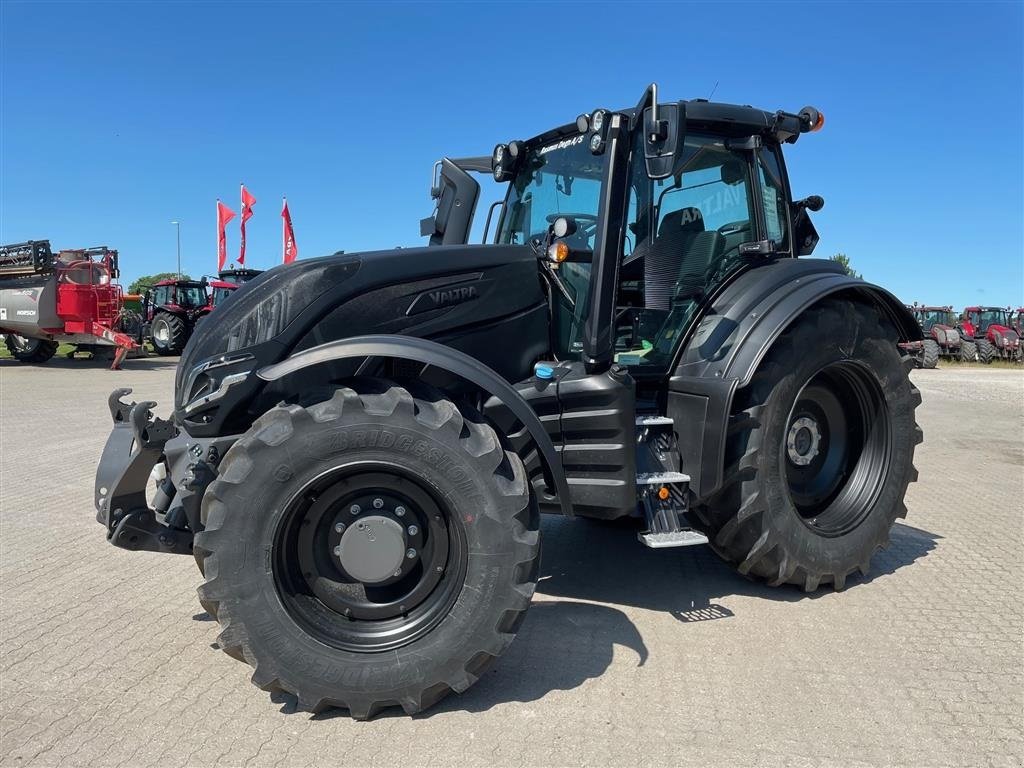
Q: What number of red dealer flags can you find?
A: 3